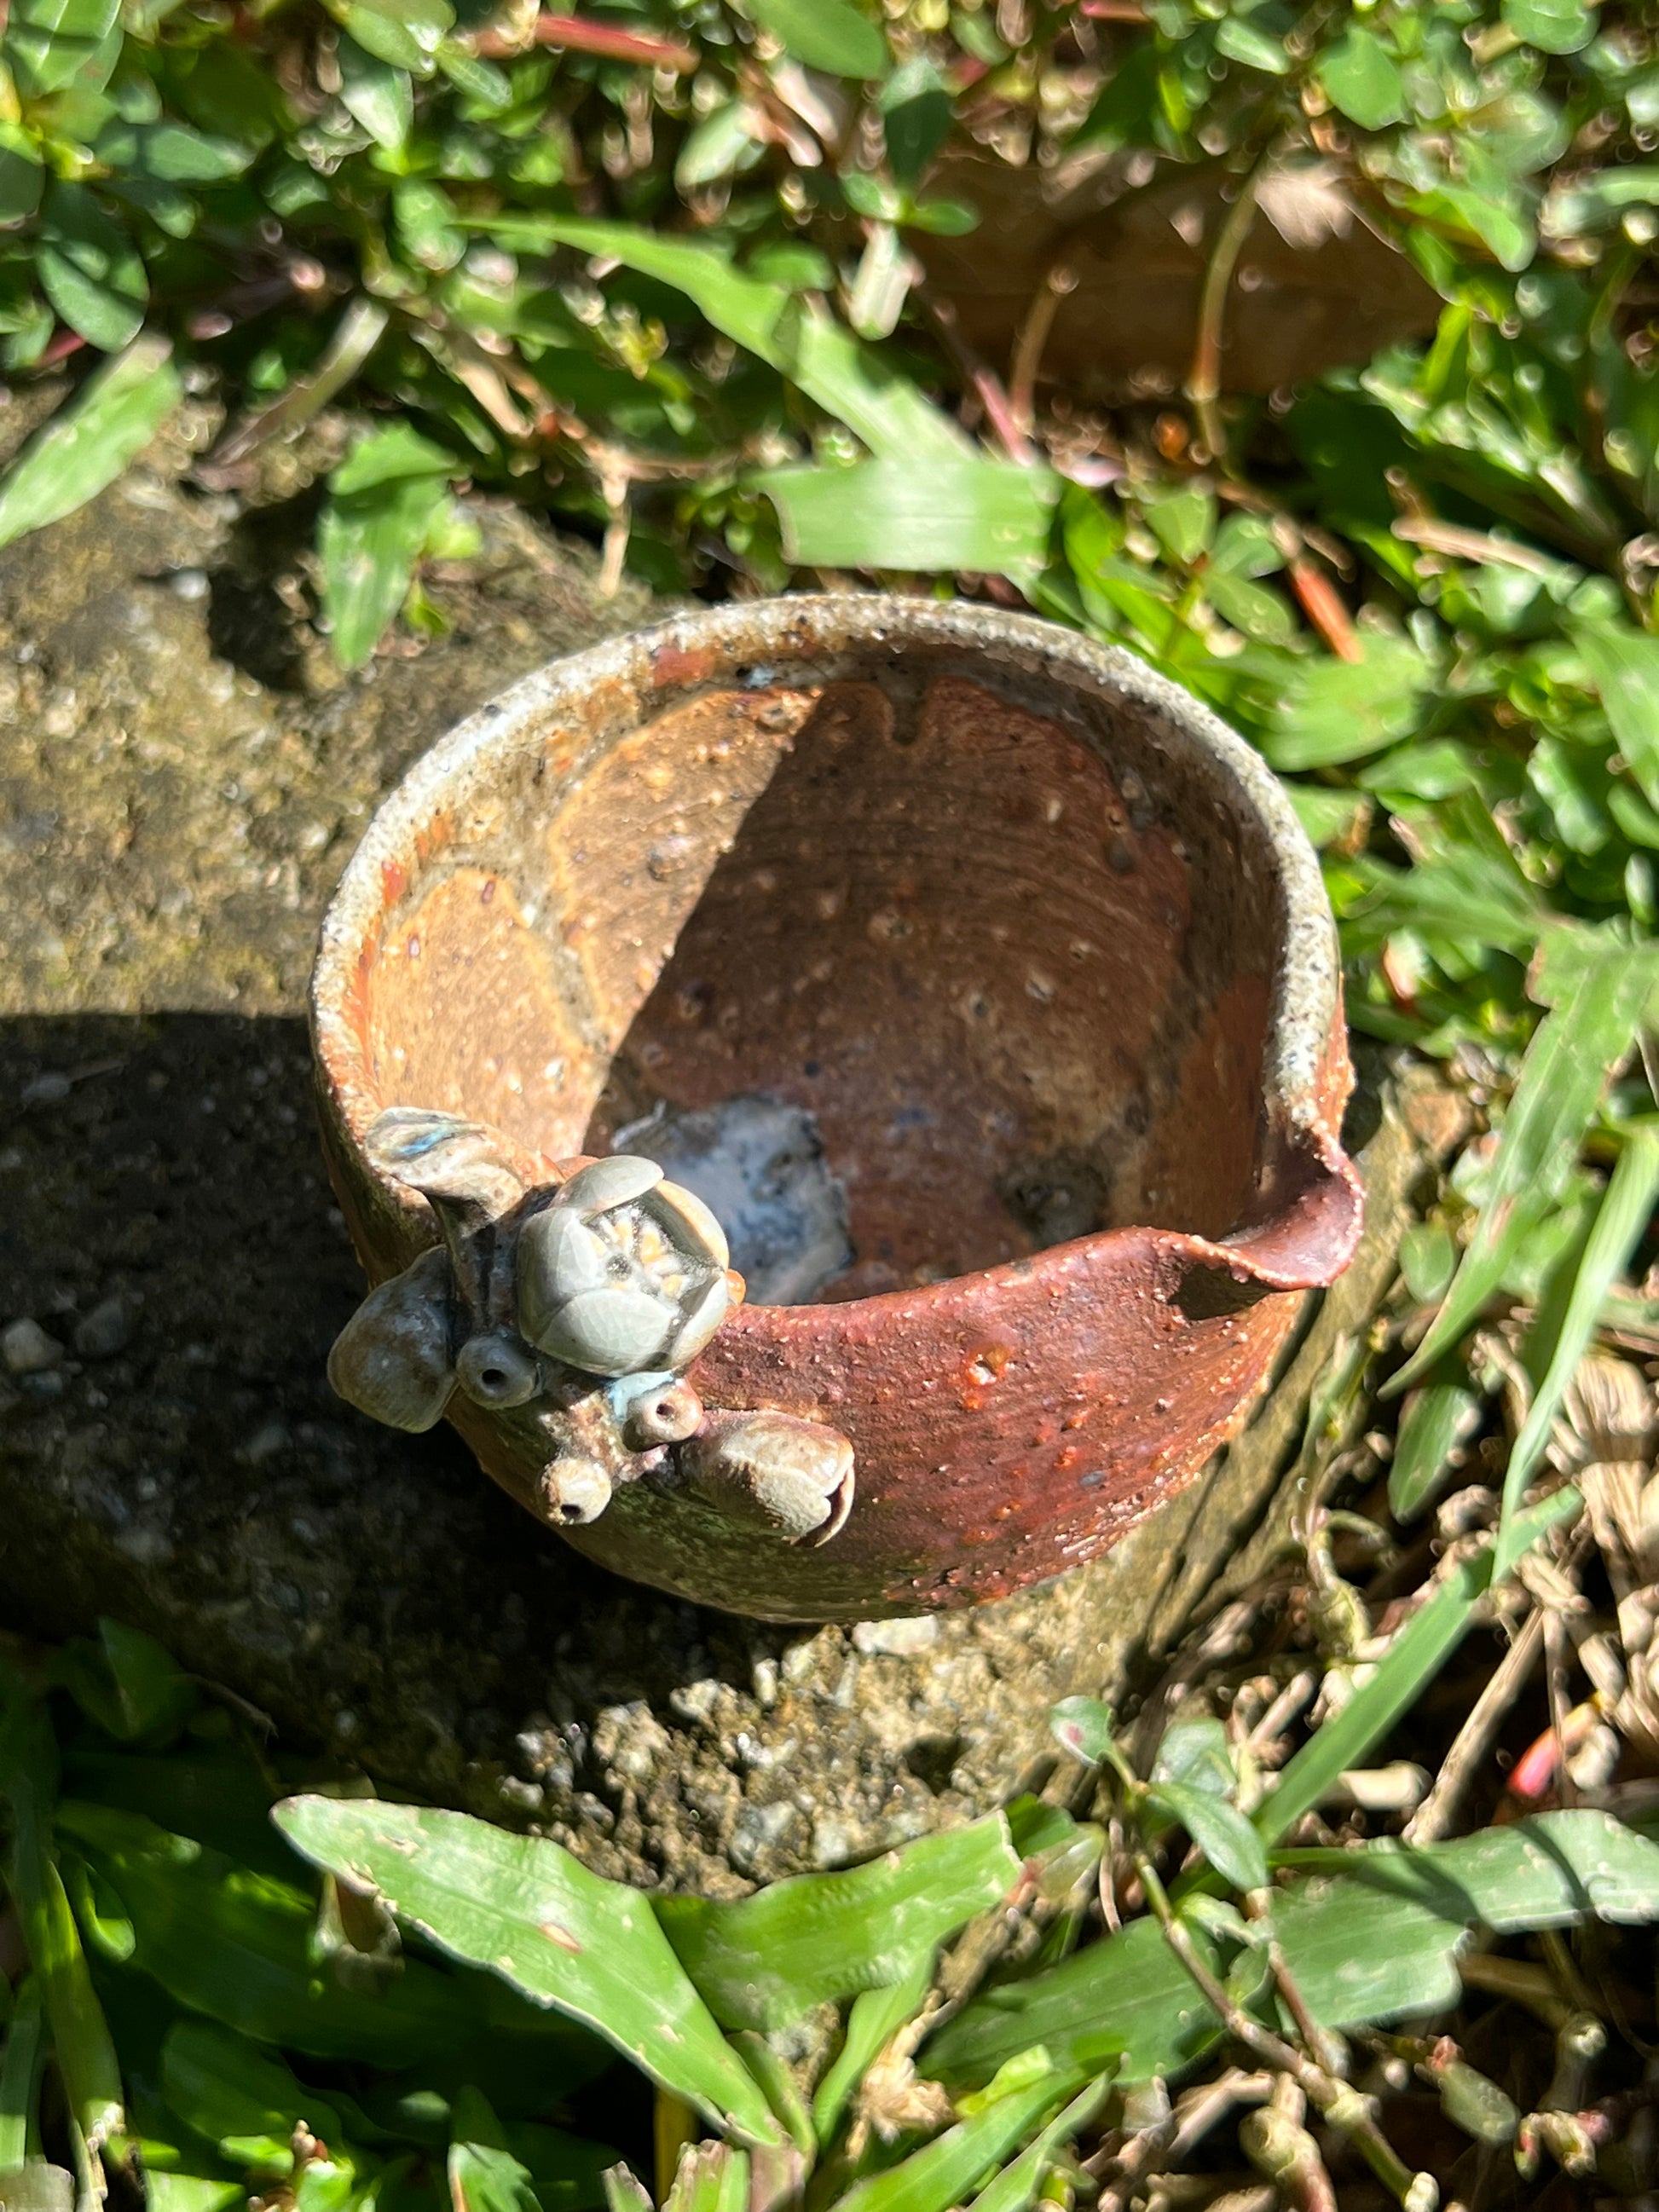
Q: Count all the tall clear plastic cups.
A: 0